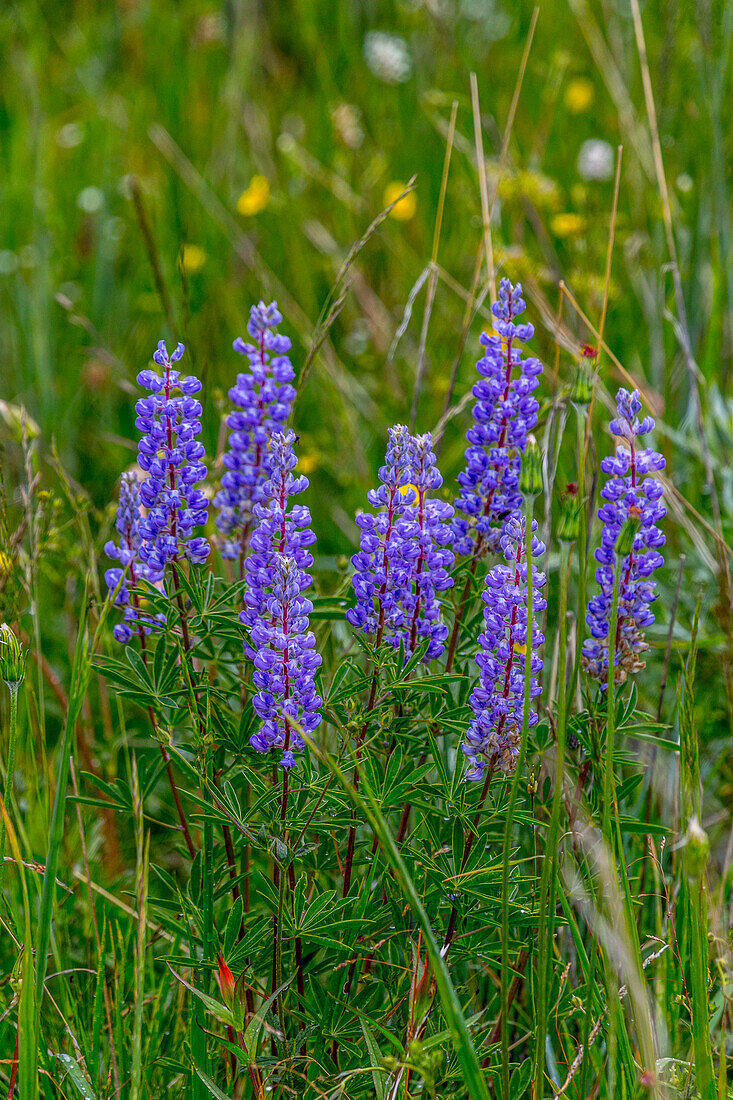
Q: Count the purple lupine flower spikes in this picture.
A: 10